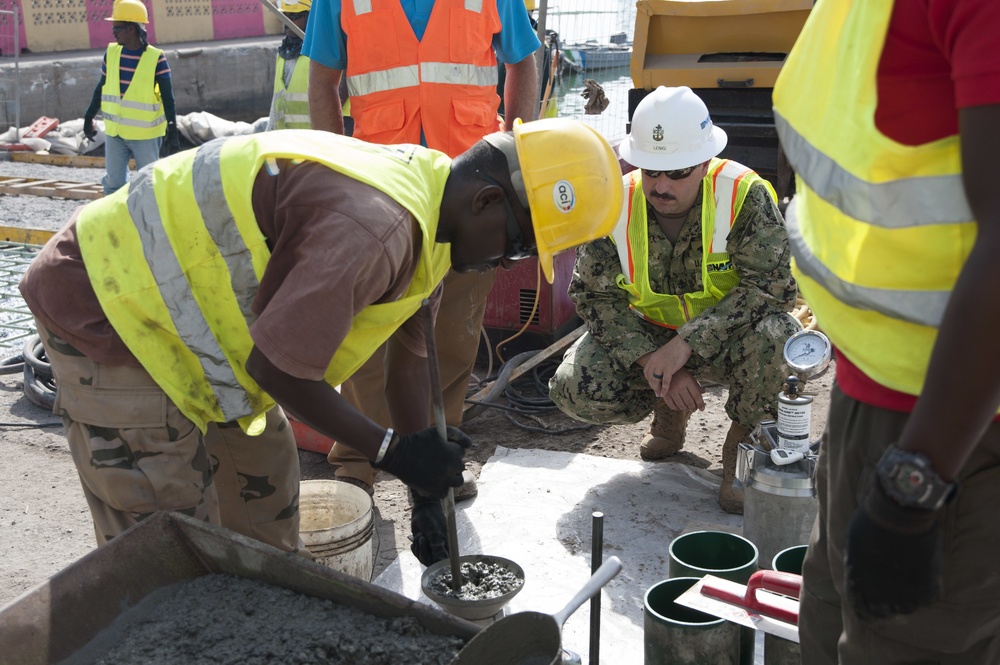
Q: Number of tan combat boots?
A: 2